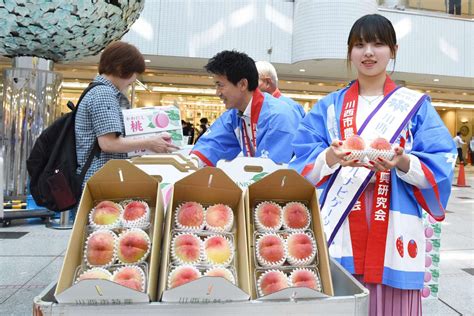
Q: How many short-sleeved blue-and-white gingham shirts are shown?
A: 1